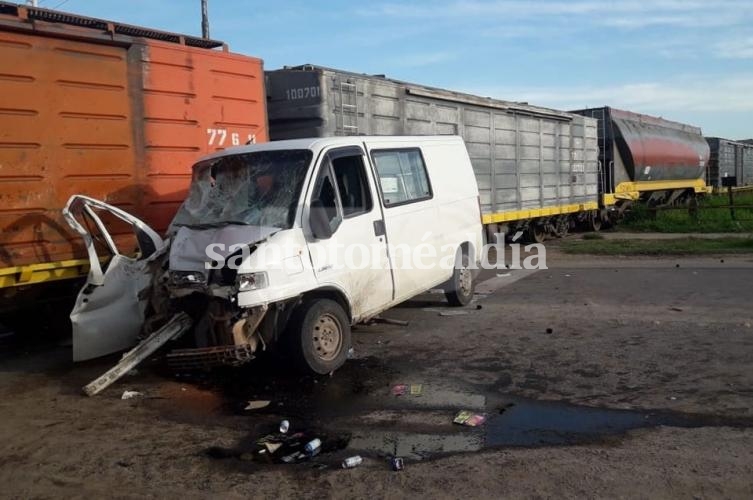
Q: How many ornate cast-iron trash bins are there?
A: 0